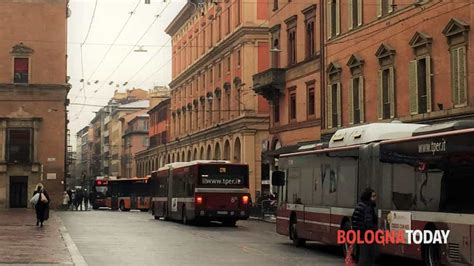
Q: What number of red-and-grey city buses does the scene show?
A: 2